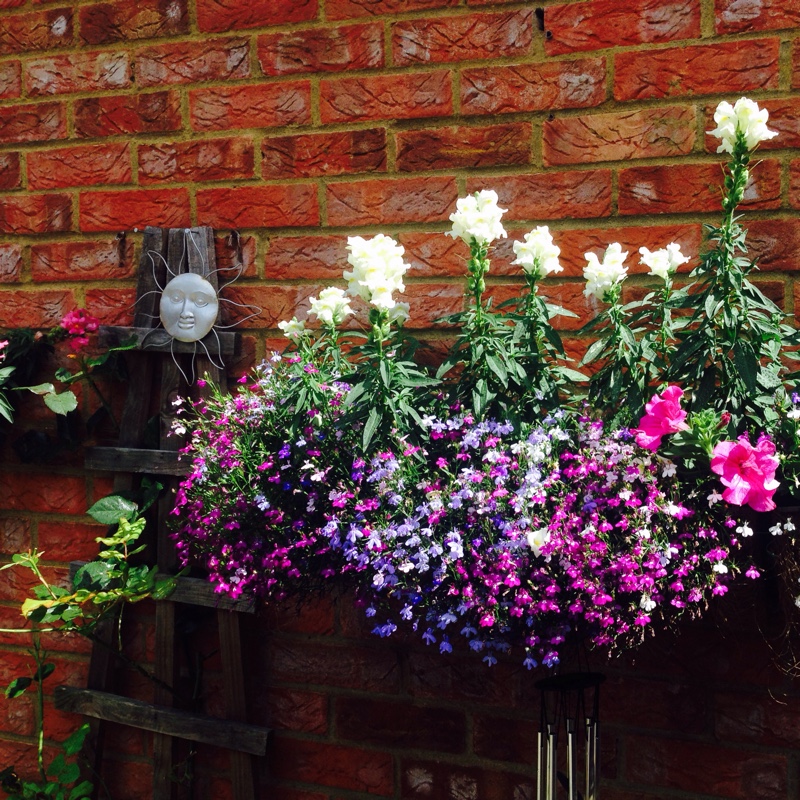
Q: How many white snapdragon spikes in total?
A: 8